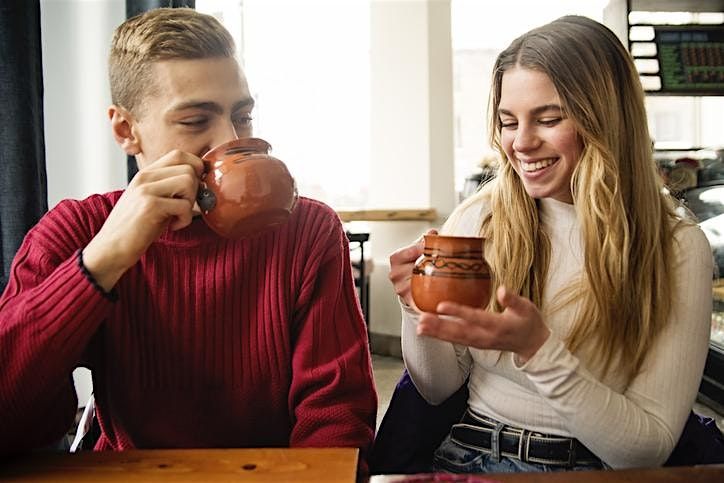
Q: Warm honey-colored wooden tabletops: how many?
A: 1